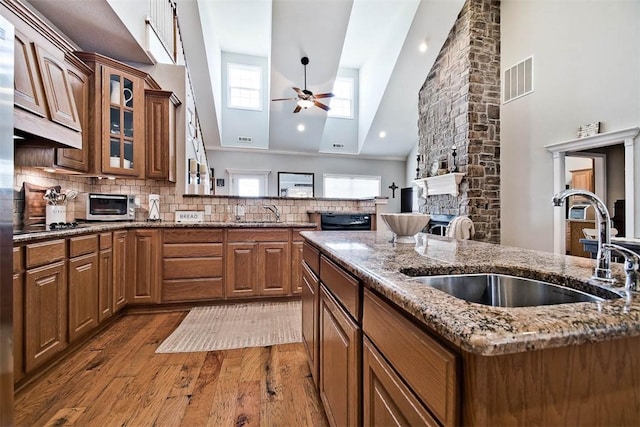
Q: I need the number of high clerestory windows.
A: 2